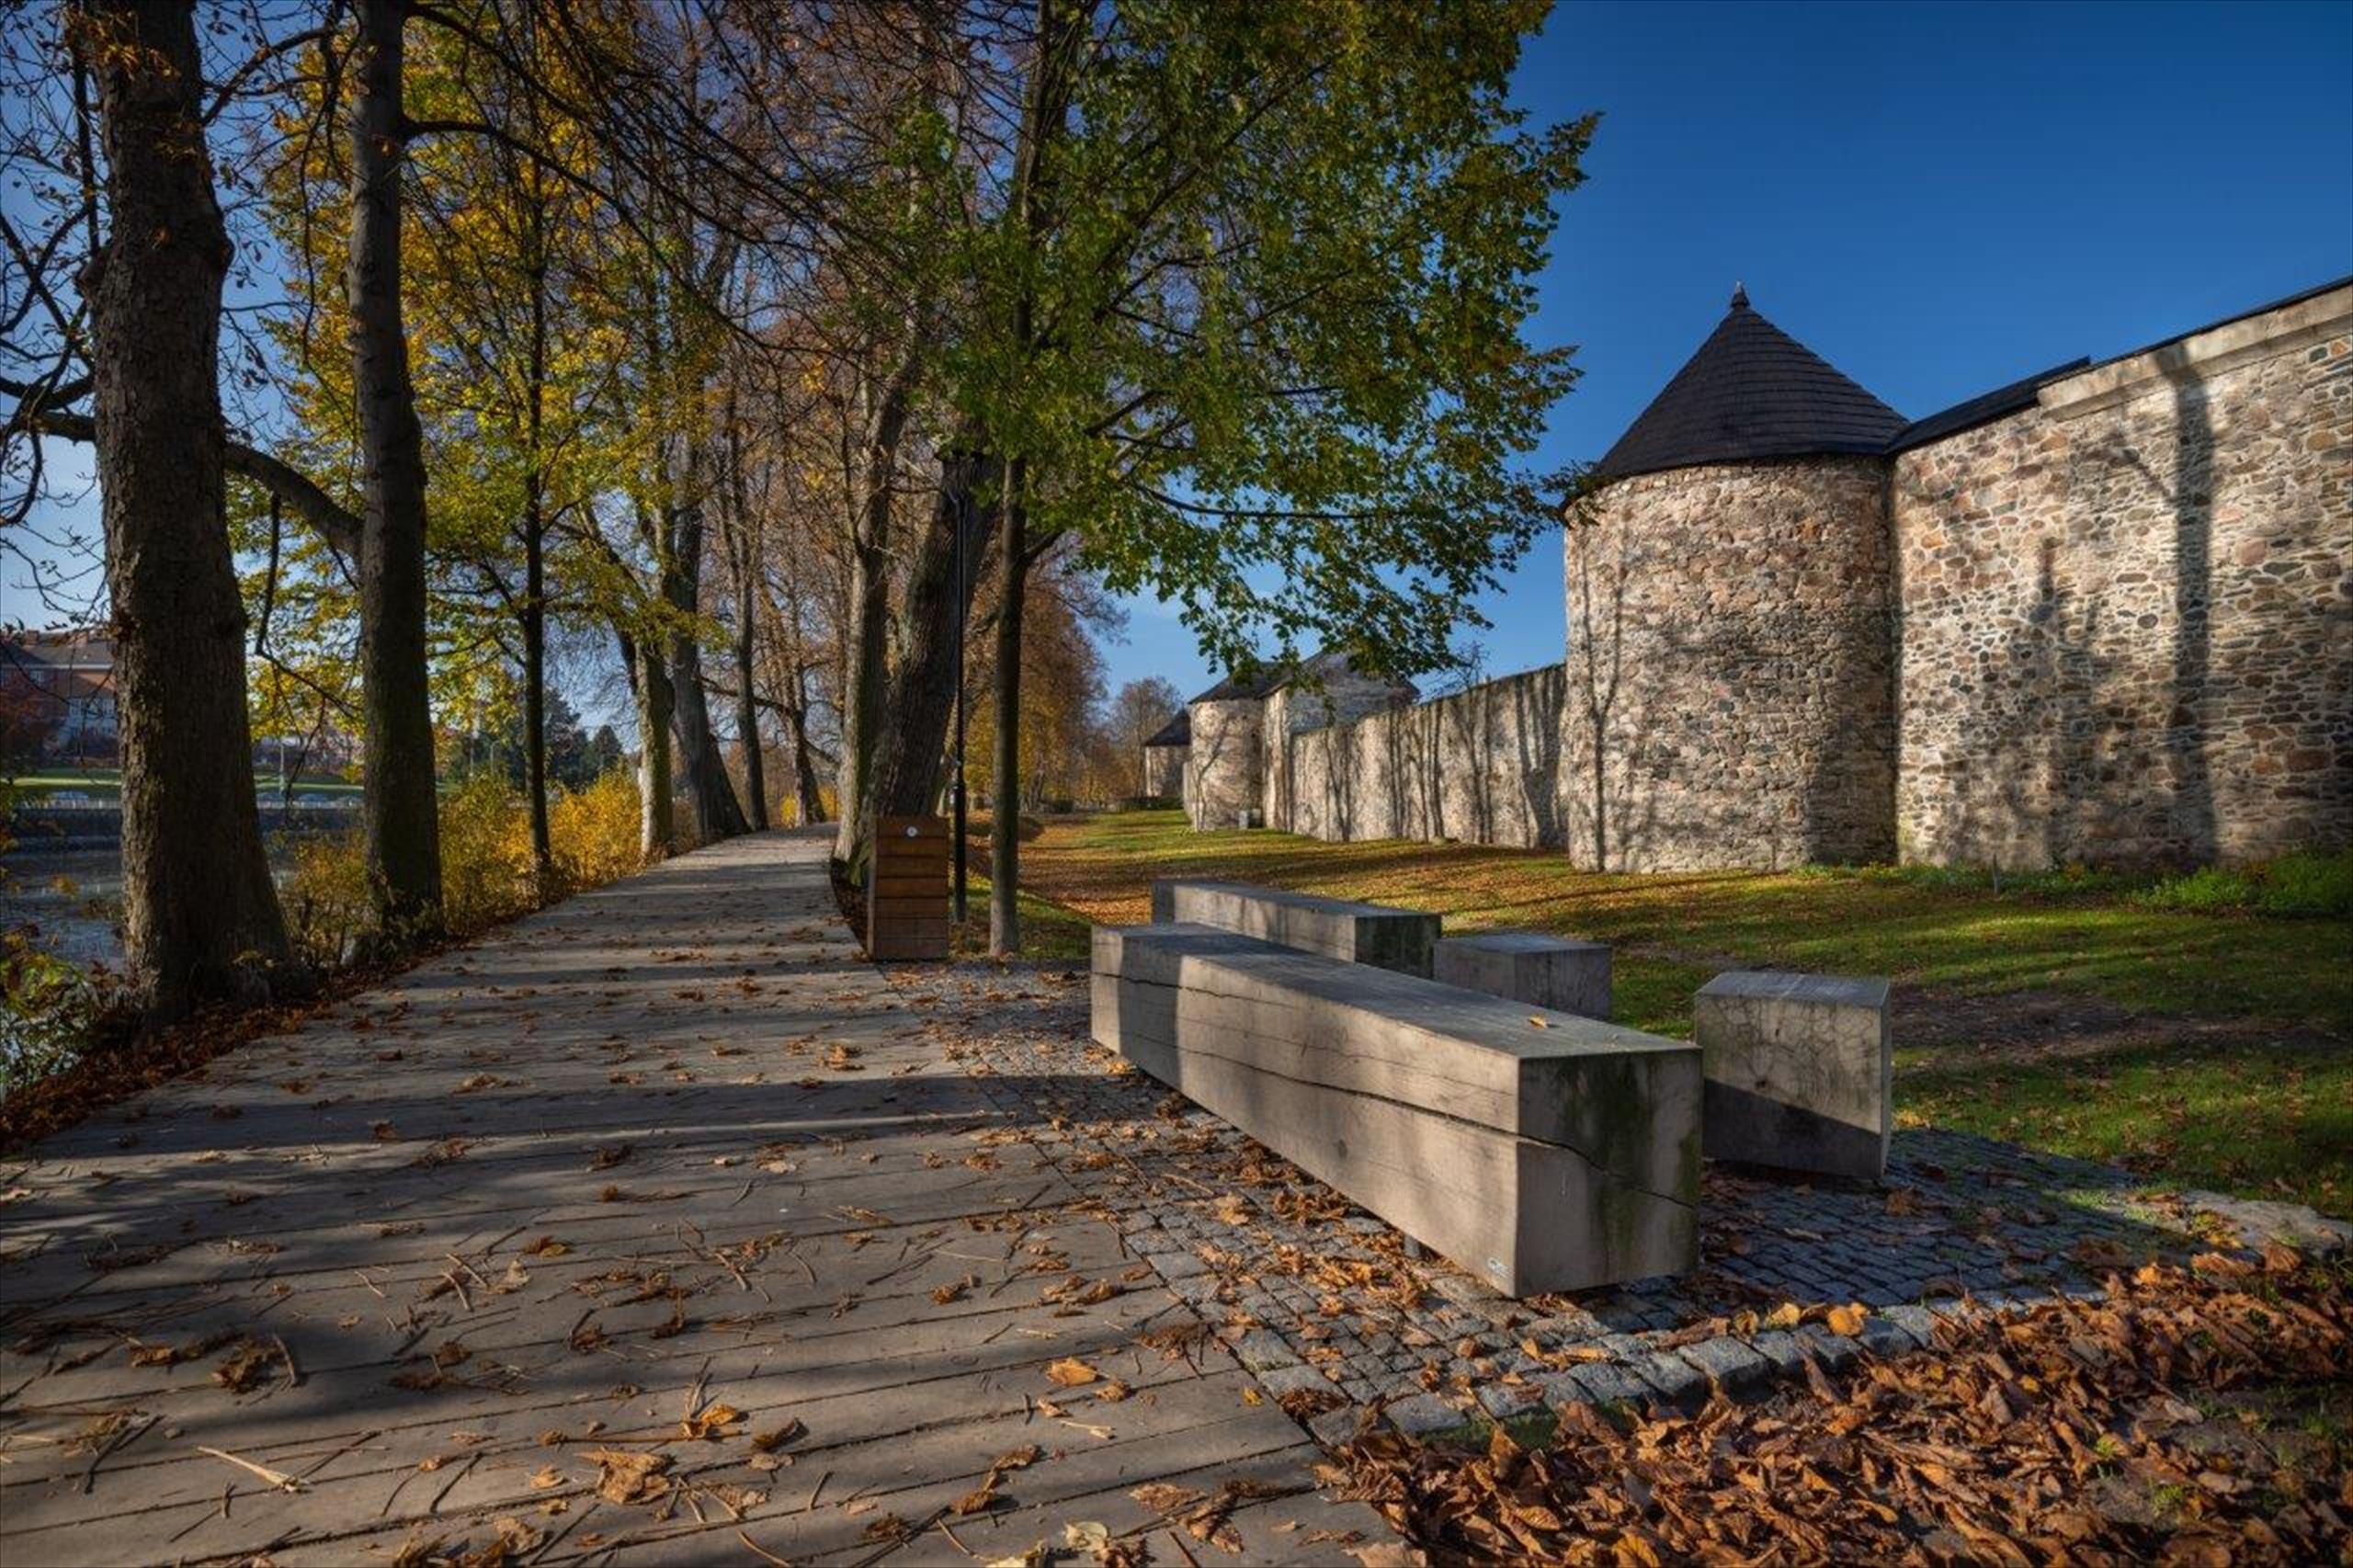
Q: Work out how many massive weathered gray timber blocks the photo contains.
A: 4